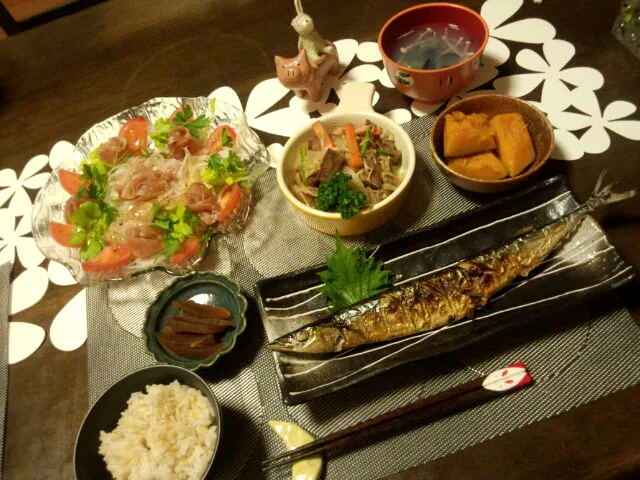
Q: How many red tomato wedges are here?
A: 8